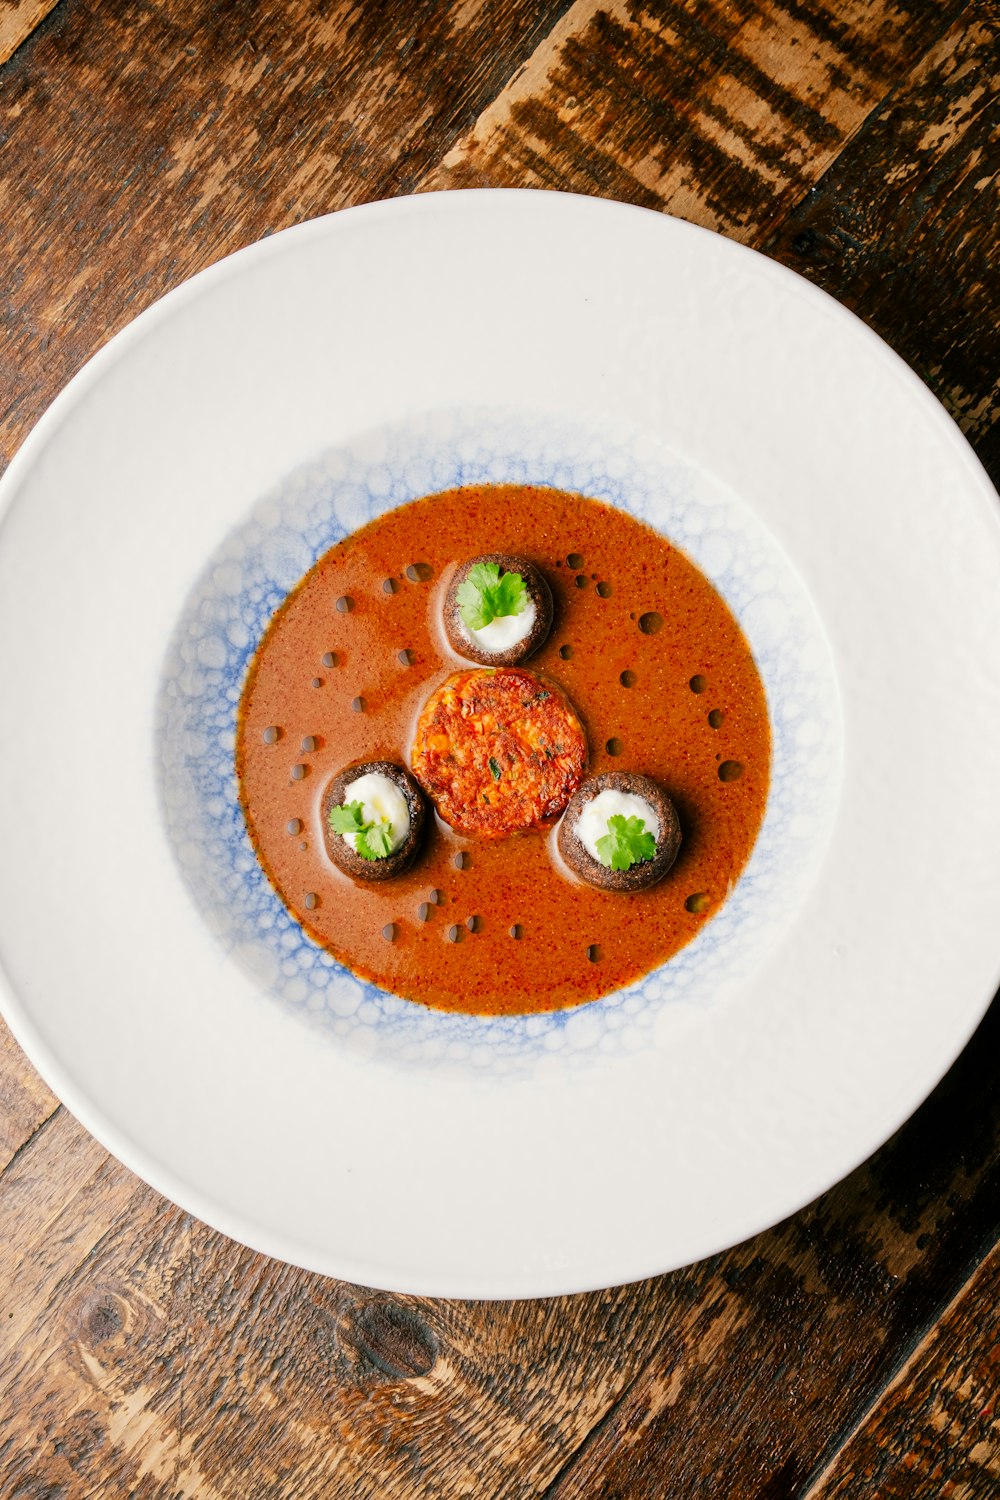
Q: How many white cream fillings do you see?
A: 3